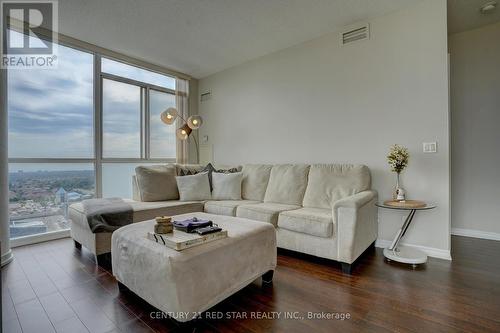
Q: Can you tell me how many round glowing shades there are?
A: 3